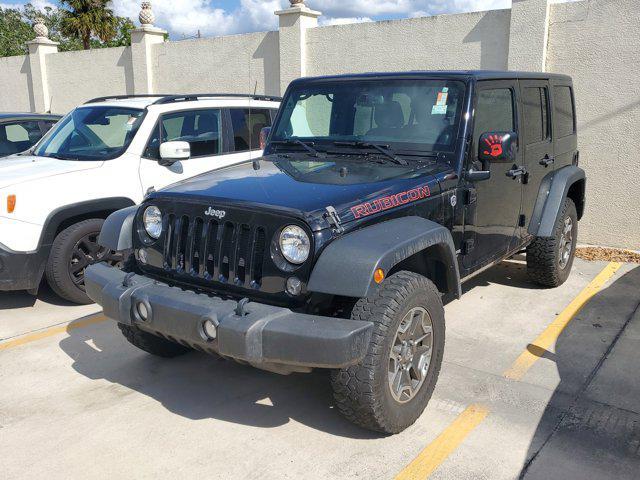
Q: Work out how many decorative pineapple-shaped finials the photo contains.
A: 3